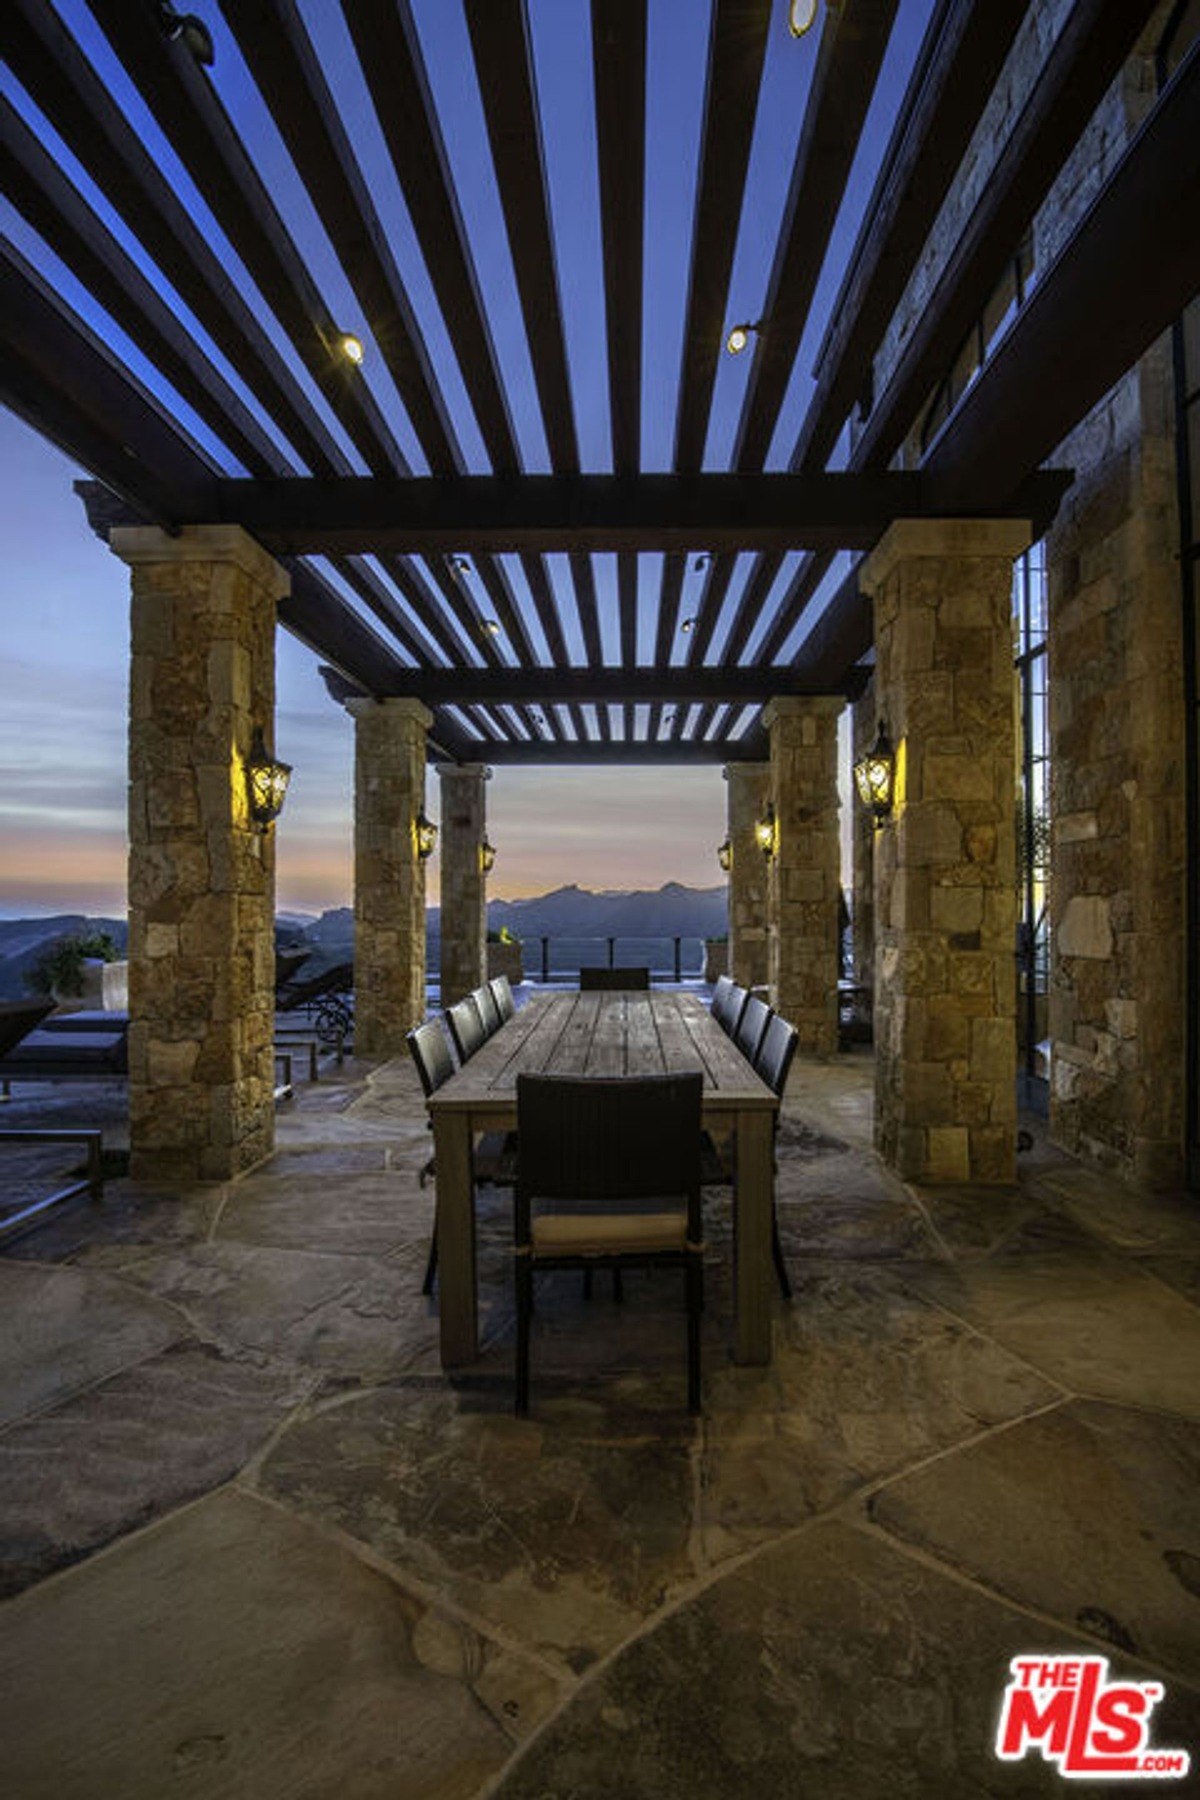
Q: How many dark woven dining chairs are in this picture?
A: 10